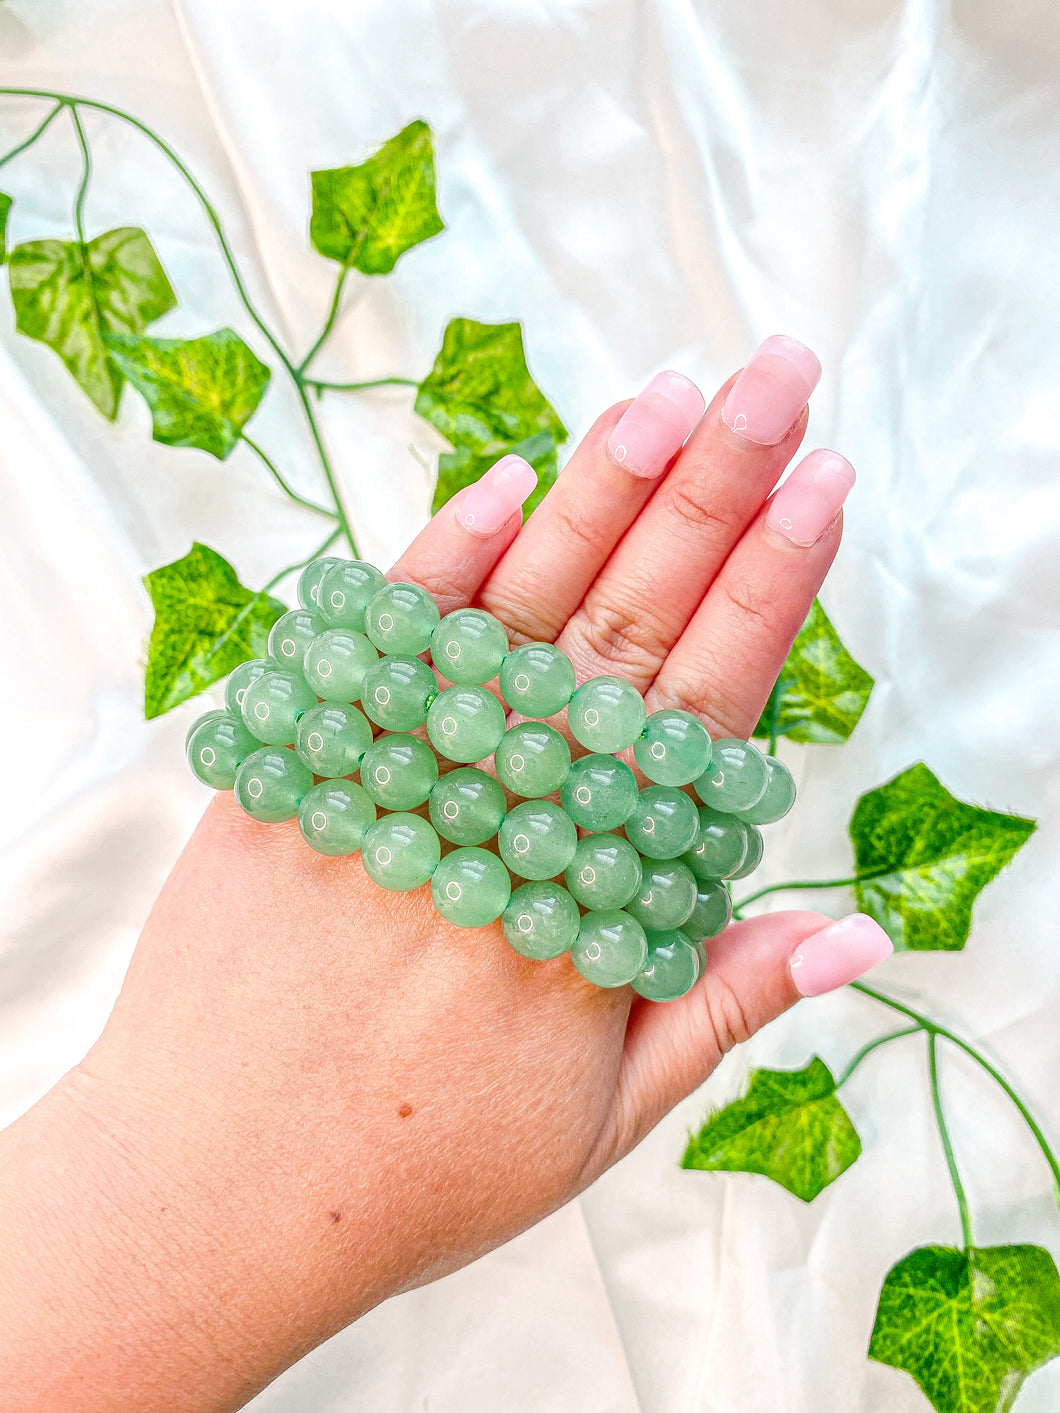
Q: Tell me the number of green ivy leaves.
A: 11